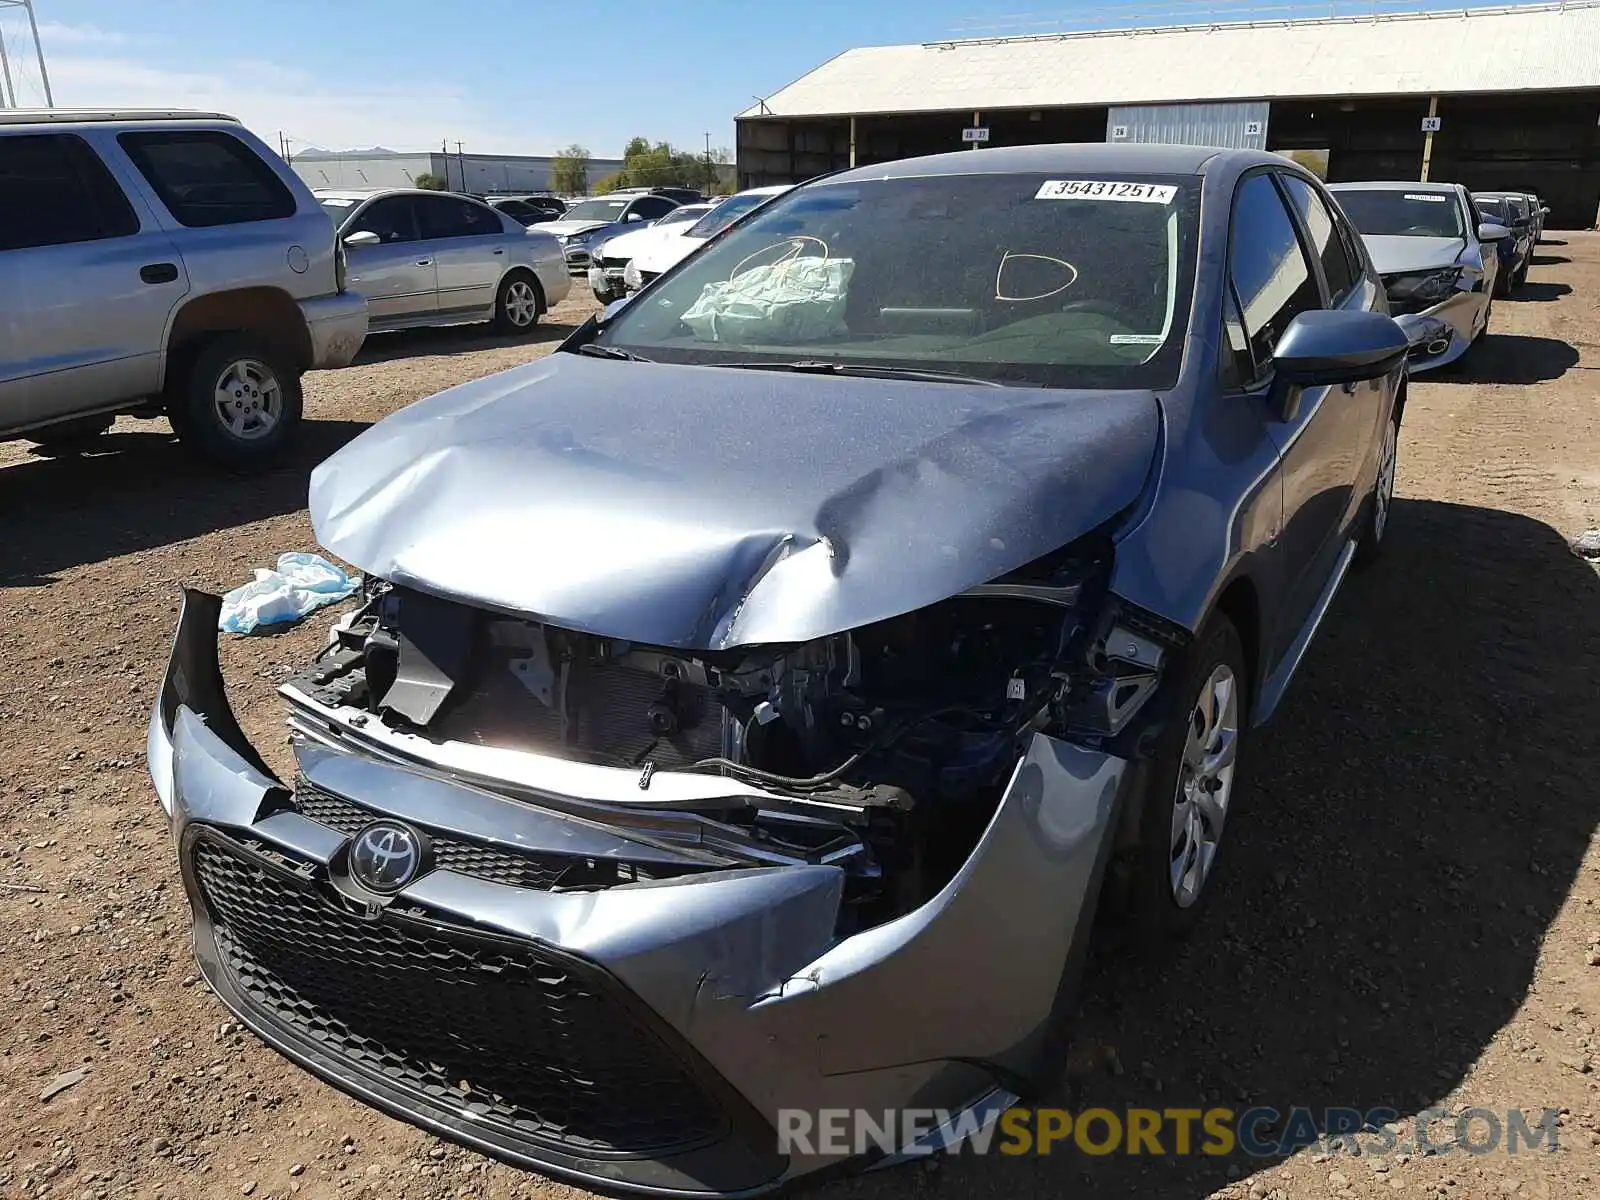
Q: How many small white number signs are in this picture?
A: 4